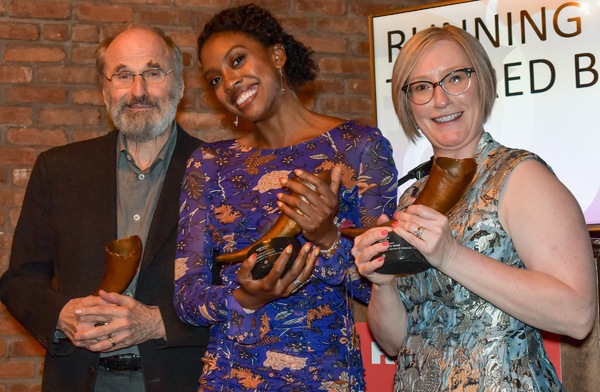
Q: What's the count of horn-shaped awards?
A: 3